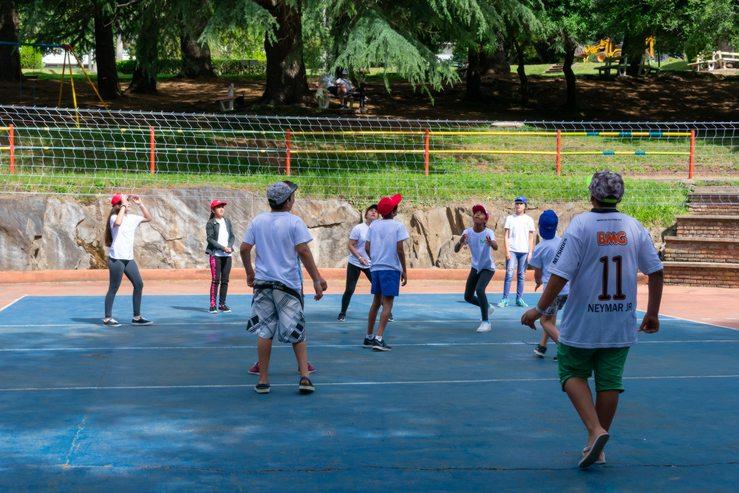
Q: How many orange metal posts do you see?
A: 6